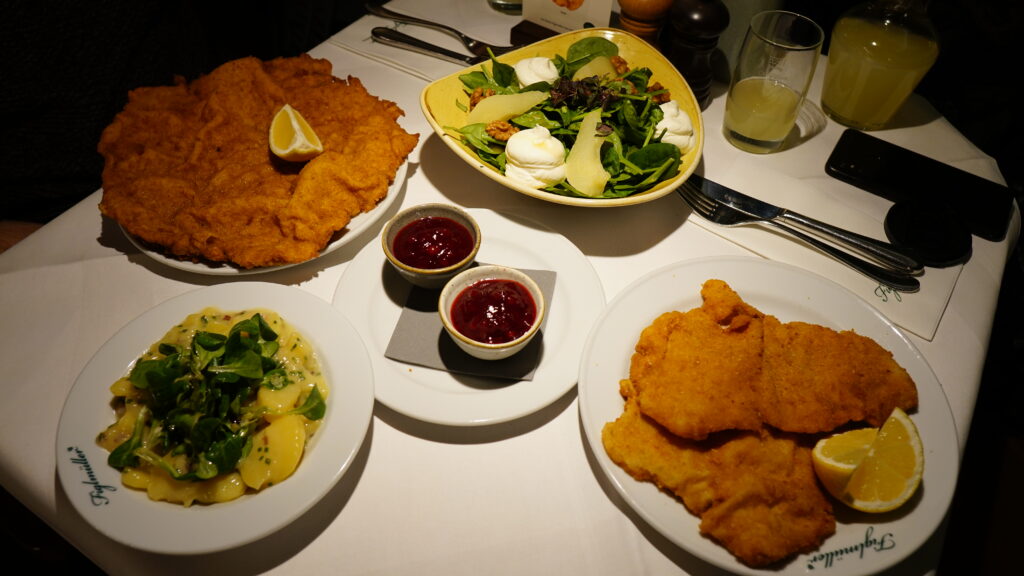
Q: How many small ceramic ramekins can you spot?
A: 2